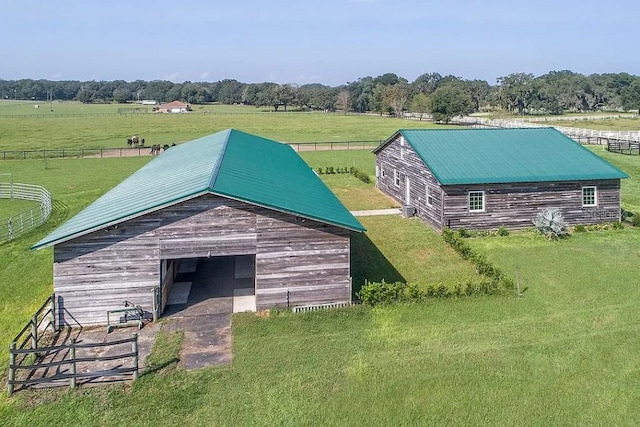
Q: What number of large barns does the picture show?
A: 2